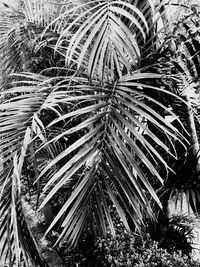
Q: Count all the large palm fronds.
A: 3